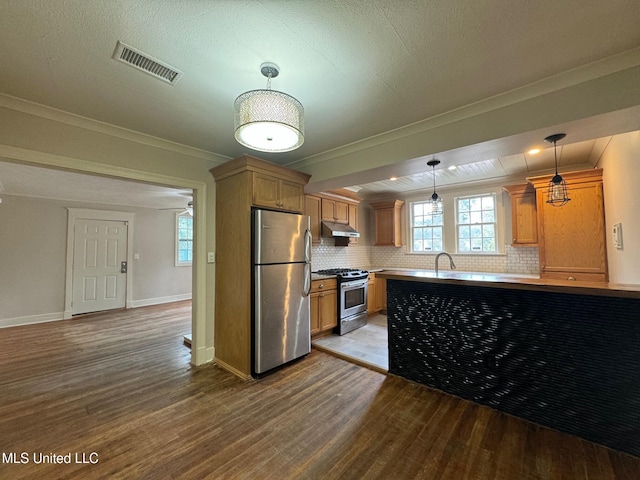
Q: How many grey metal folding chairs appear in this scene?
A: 0